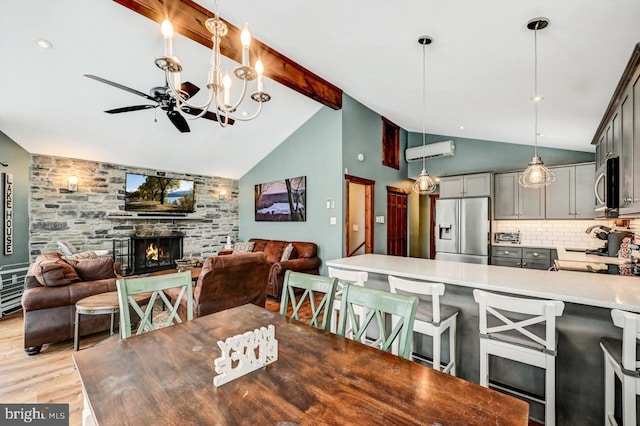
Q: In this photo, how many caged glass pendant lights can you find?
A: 2